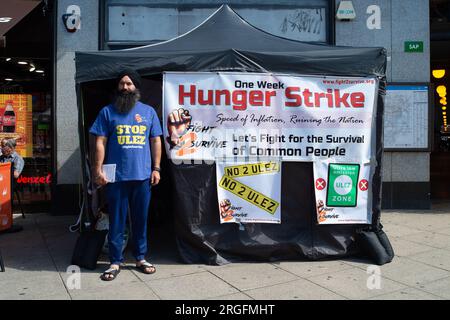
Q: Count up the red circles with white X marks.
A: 2